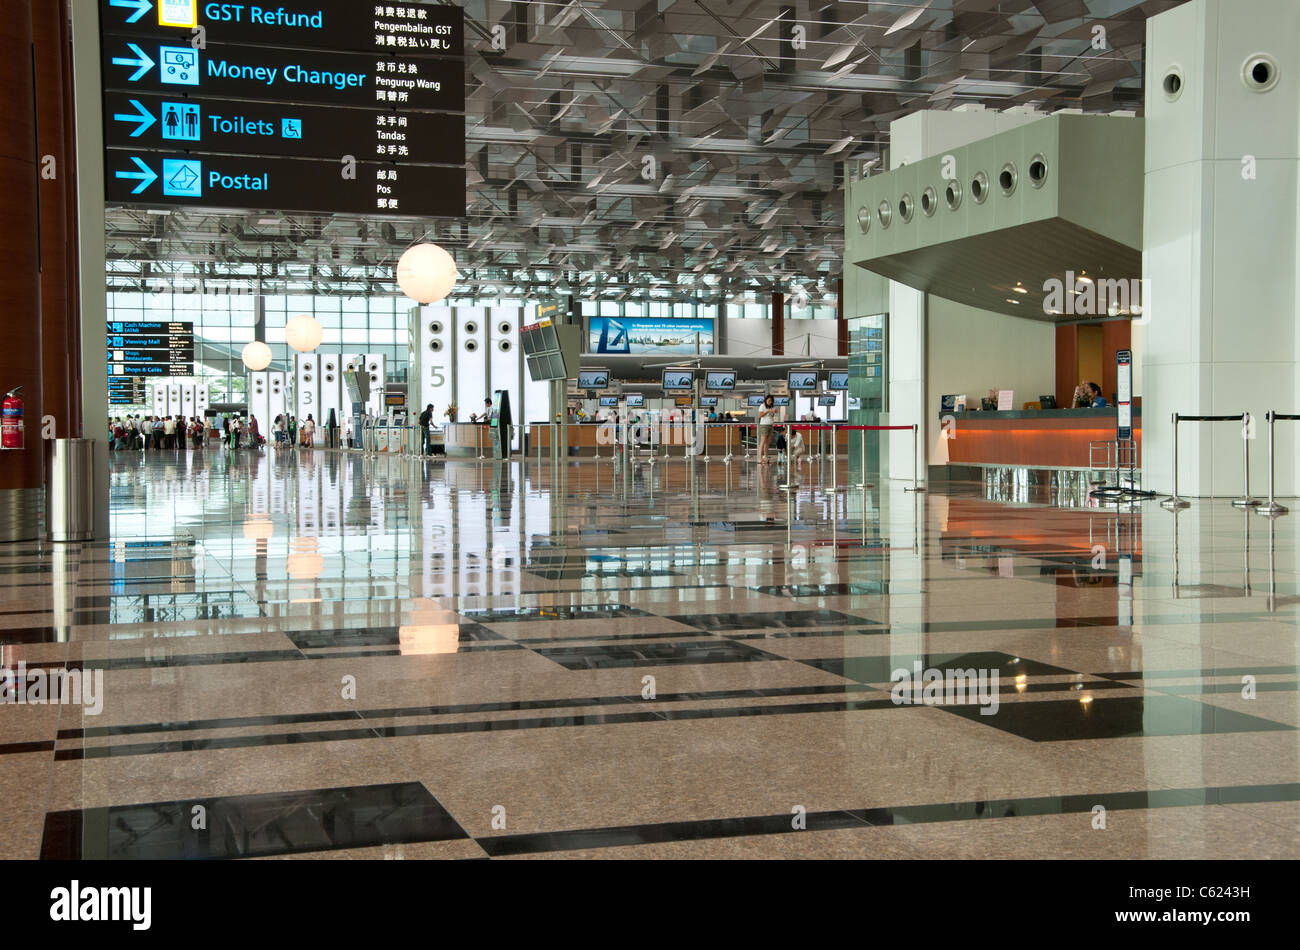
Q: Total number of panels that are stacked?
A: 4